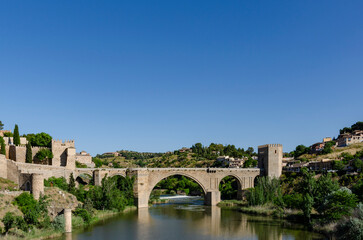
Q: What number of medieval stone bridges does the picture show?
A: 1